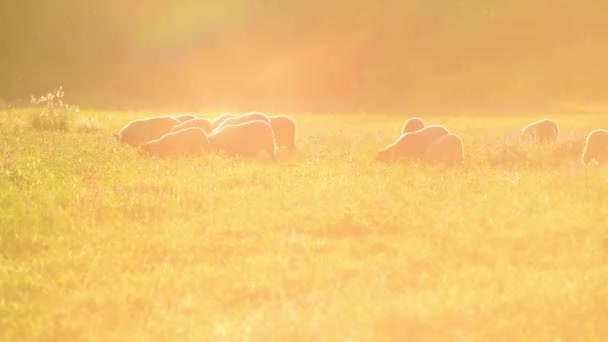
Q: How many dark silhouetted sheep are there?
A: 13